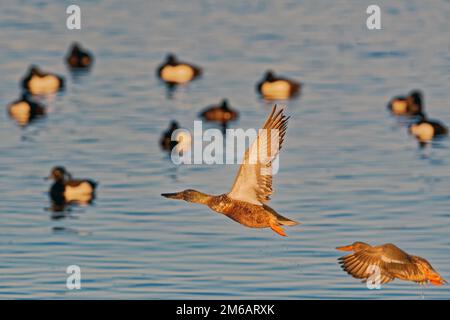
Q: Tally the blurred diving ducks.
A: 10